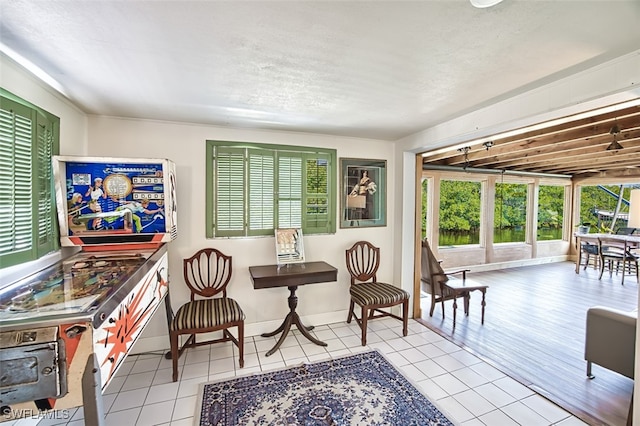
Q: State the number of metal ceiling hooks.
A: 2